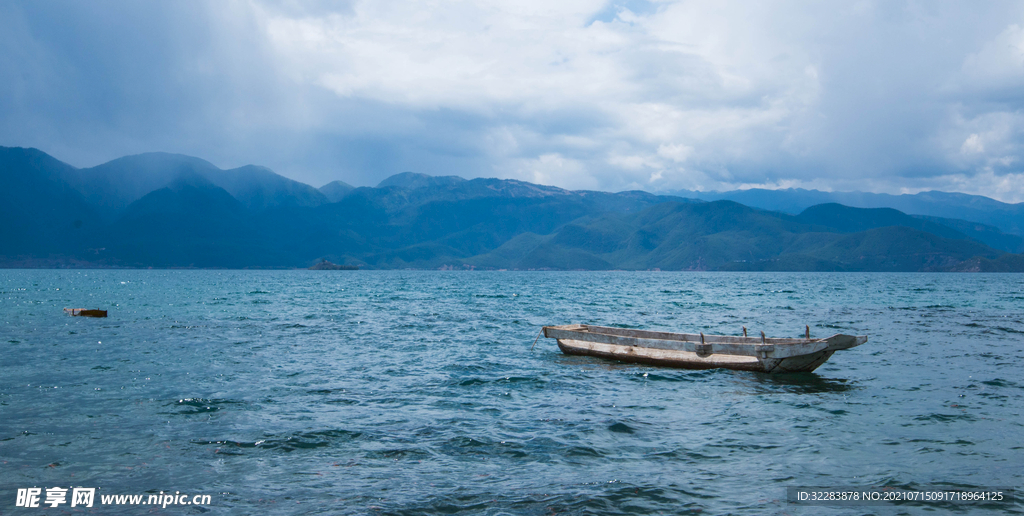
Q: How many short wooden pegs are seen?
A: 4